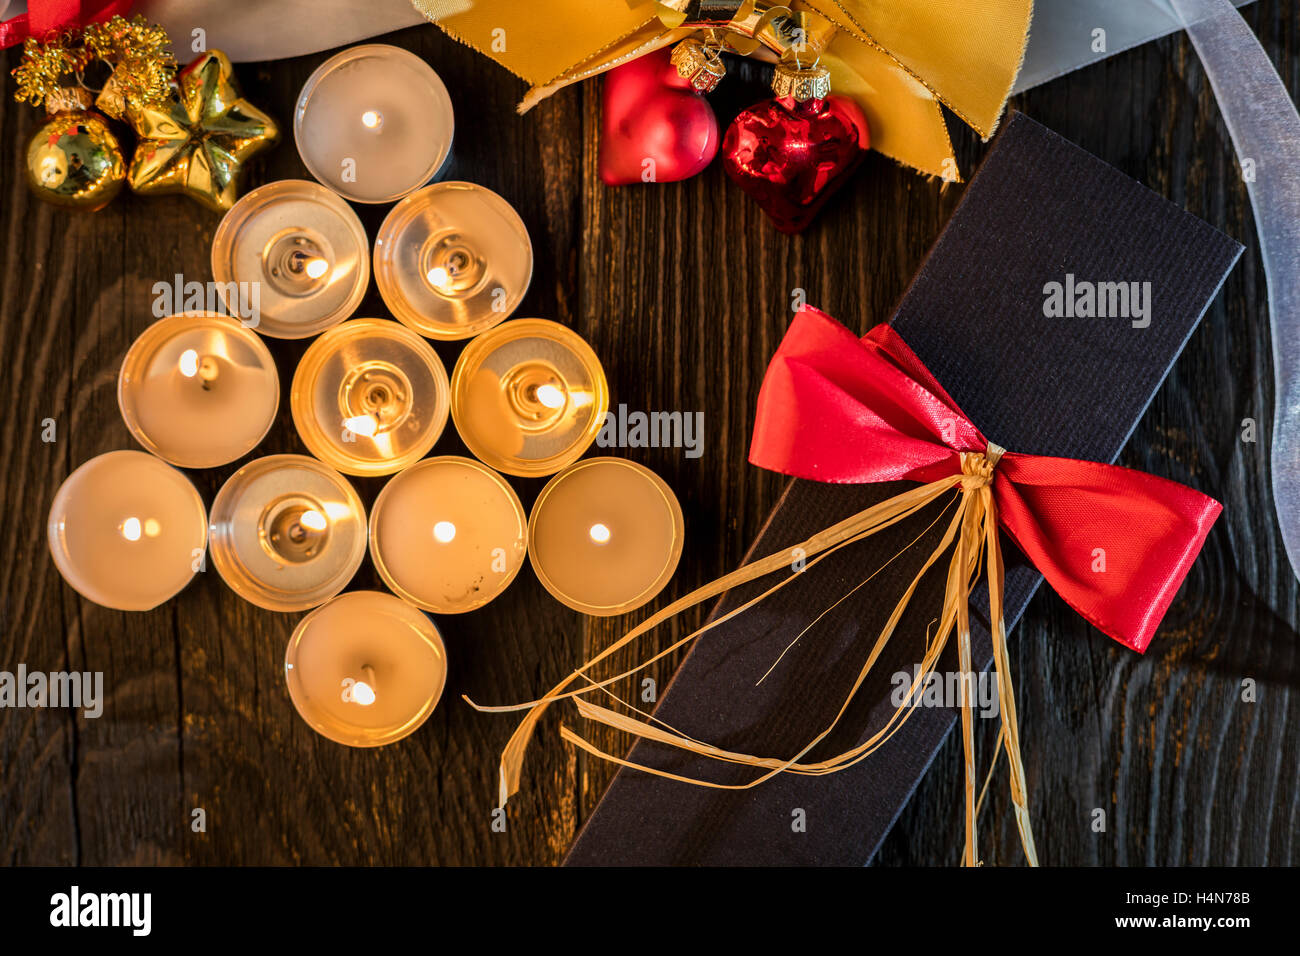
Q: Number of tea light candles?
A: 11